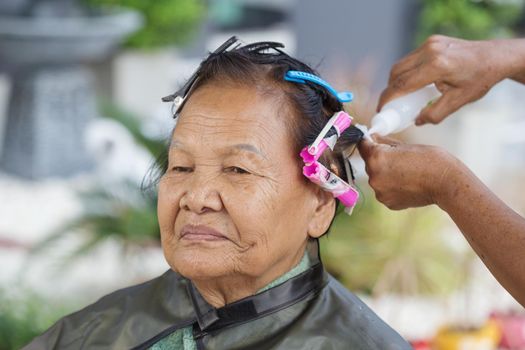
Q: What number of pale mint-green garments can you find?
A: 1